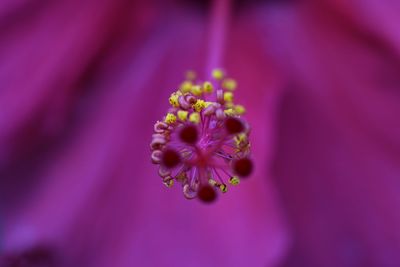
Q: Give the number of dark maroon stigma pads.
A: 5